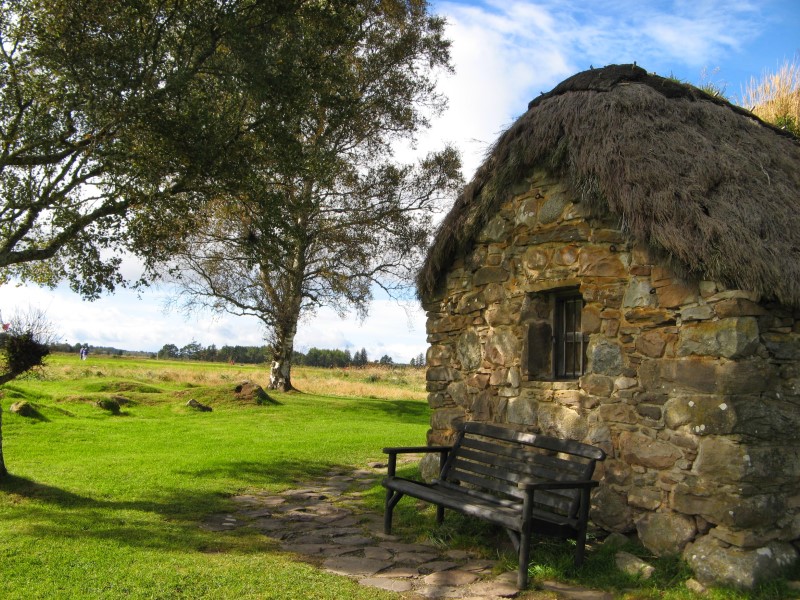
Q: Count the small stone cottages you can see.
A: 1